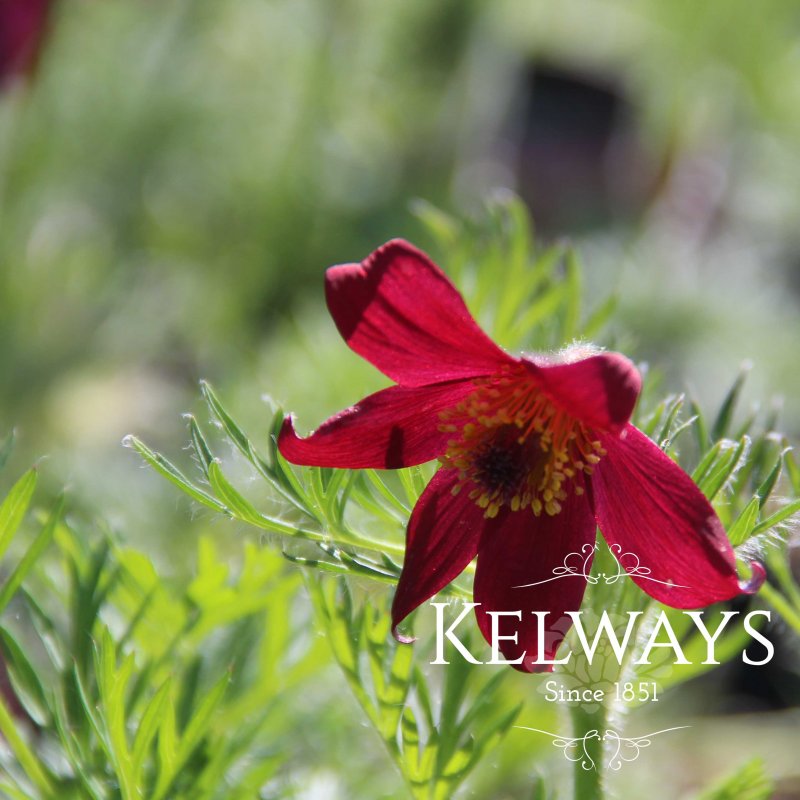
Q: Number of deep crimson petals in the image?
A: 6